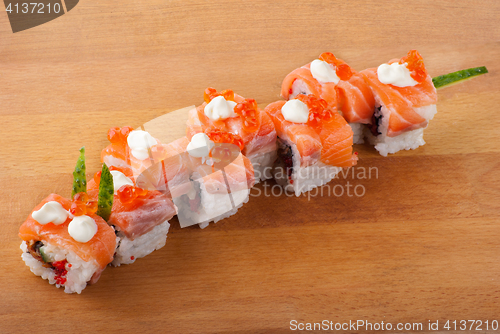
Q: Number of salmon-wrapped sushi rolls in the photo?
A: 8